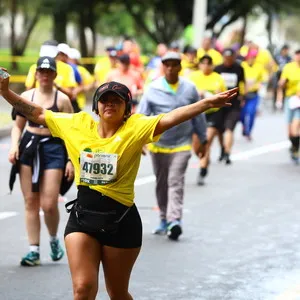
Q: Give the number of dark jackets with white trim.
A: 1